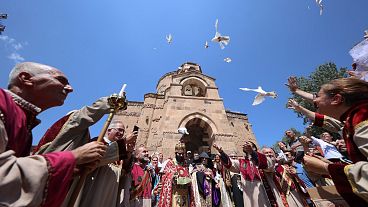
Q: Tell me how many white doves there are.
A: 7